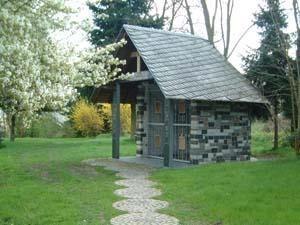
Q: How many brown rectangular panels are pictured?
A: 4